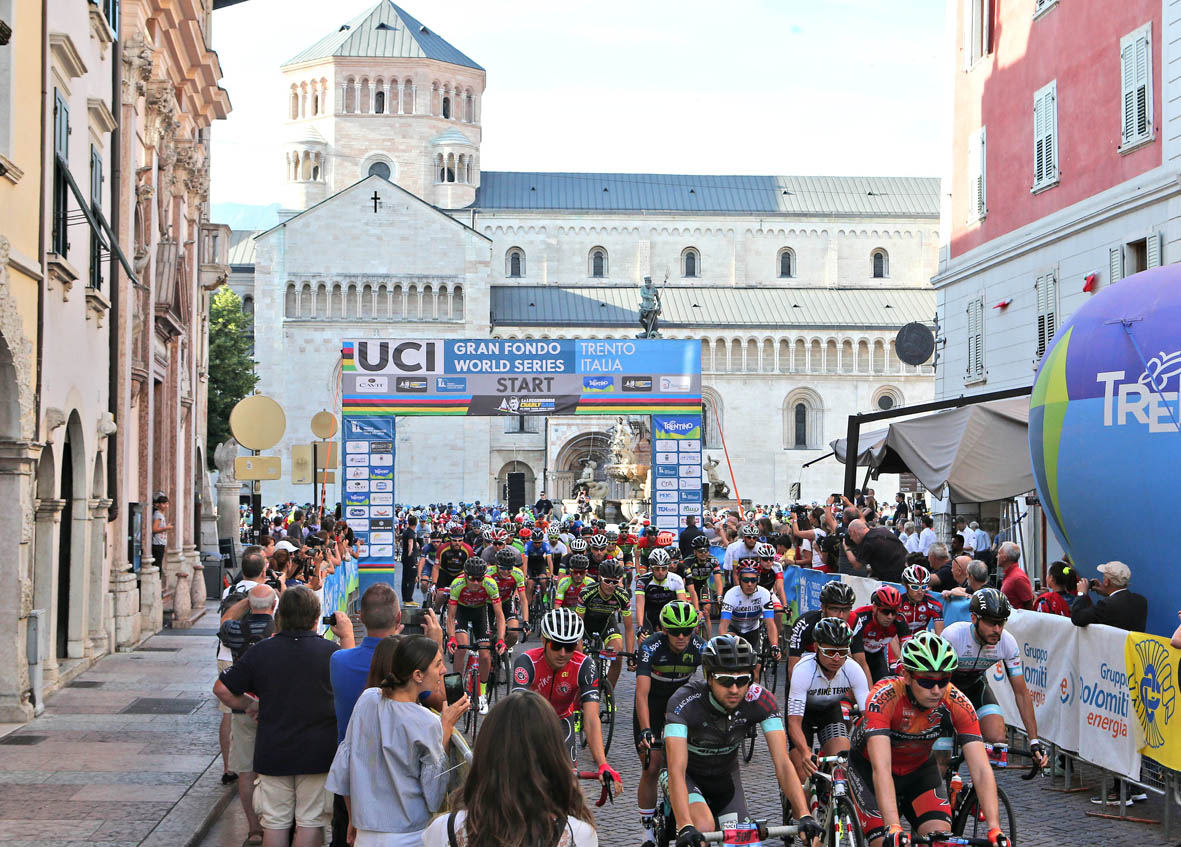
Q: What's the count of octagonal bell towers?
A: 1